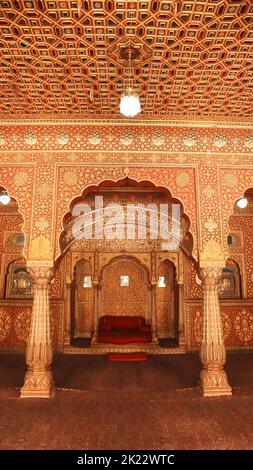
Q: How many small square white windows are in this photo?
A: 3